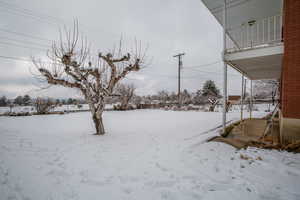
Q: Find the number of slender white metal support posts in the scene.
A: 3